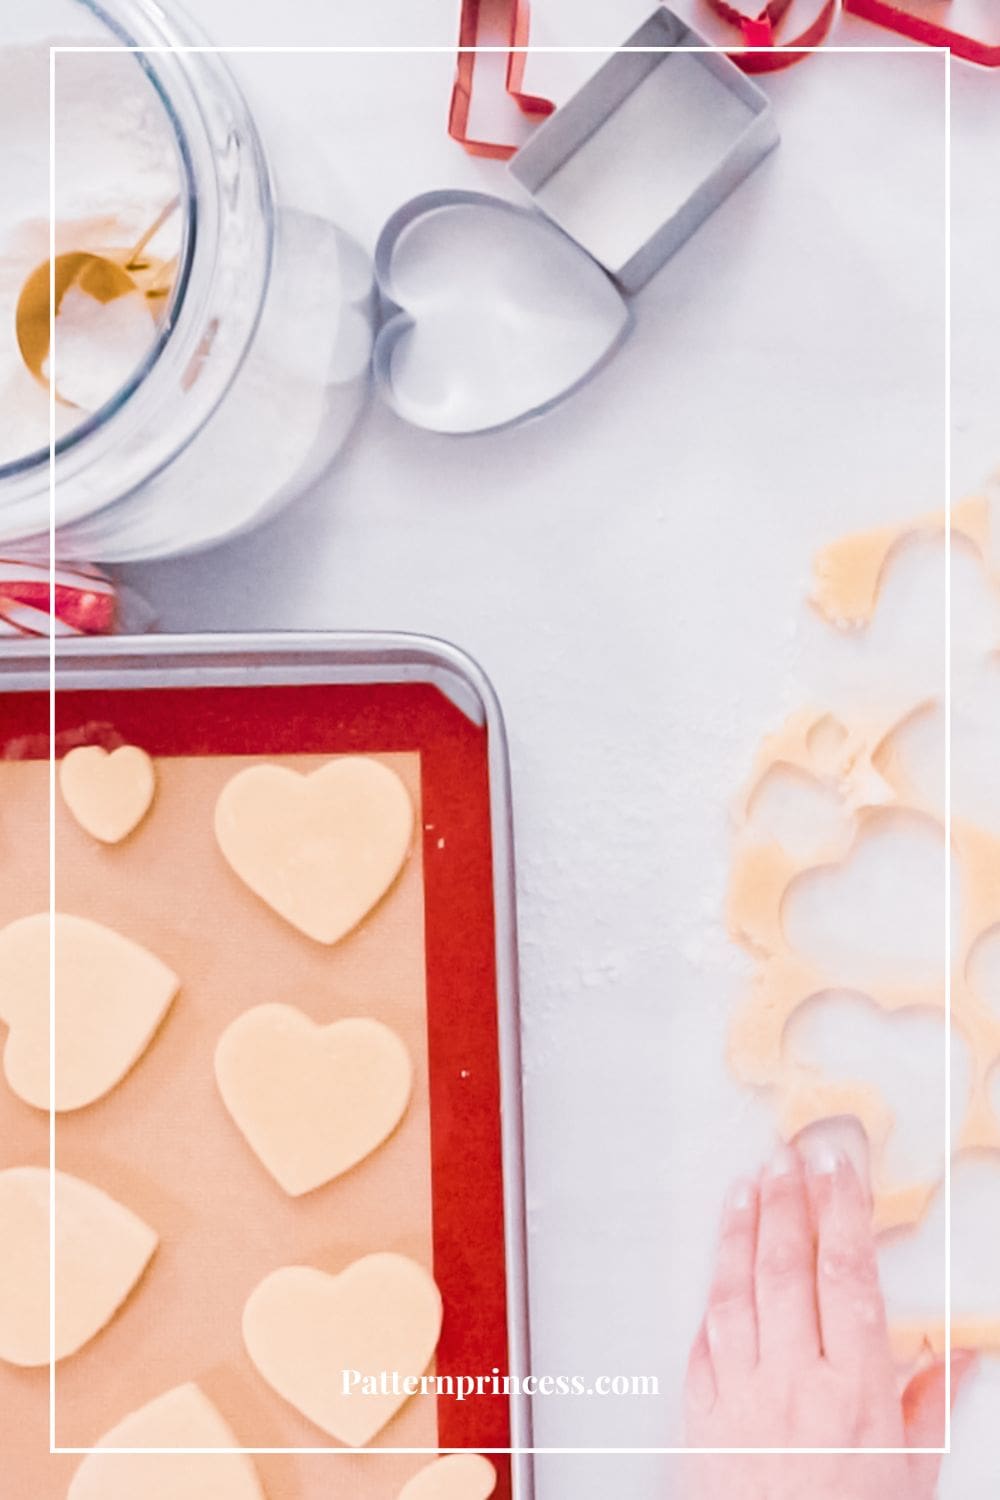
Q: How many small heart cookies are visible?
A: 1